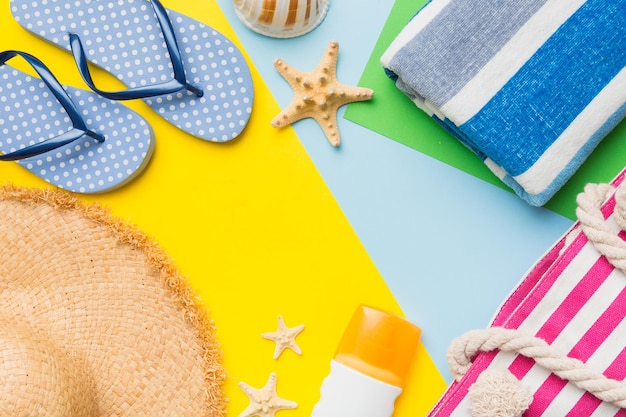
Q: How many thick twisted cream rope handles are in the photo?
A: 2